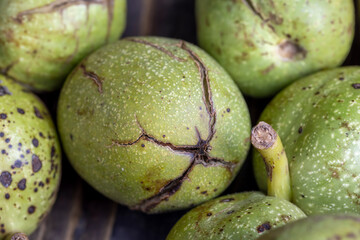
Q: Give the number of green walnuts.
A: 7